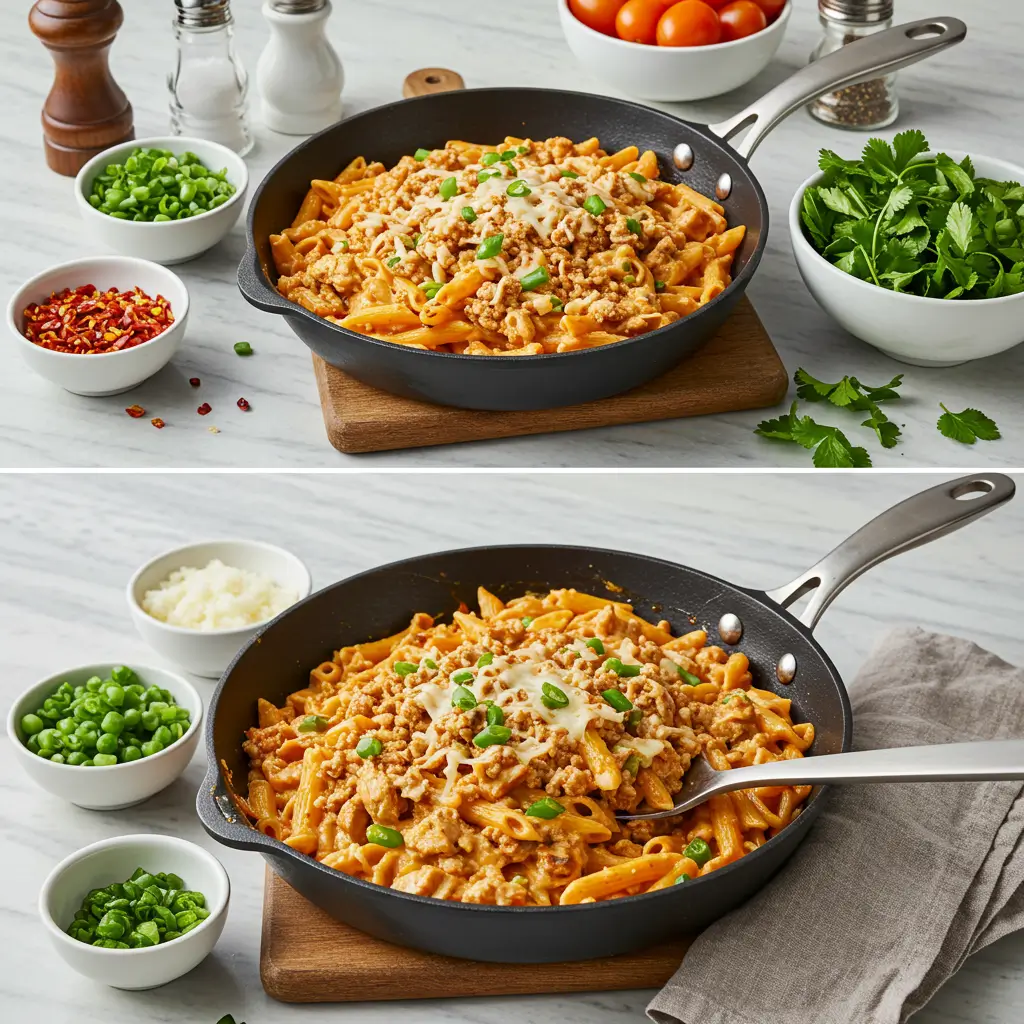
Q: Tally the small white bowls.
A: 5